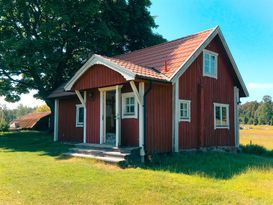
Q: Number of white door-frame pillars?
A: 2